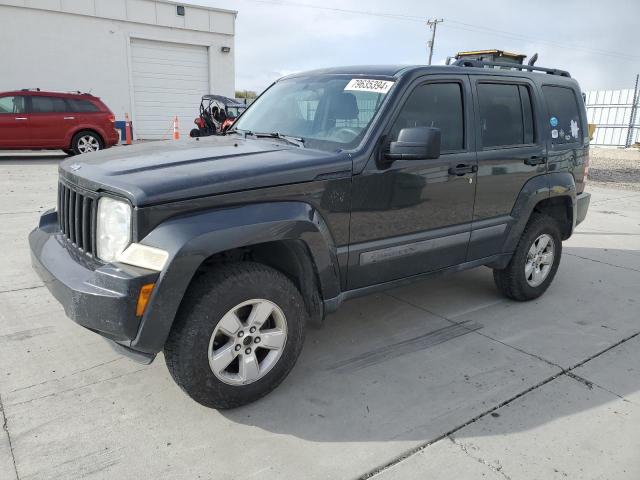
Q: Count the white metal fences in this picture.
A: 1